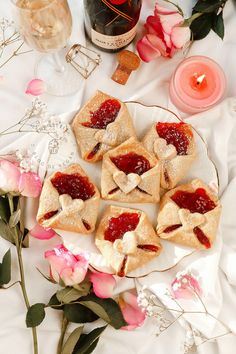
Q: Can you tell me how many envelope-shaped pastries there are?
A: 6